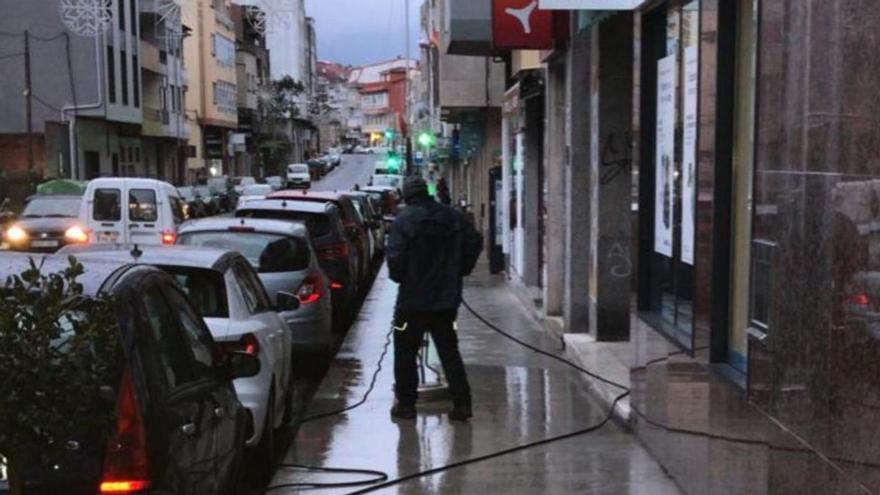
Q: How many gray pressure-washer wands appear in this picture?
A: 1